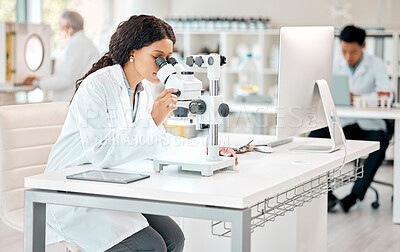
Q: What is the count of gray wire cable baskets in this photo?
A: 1